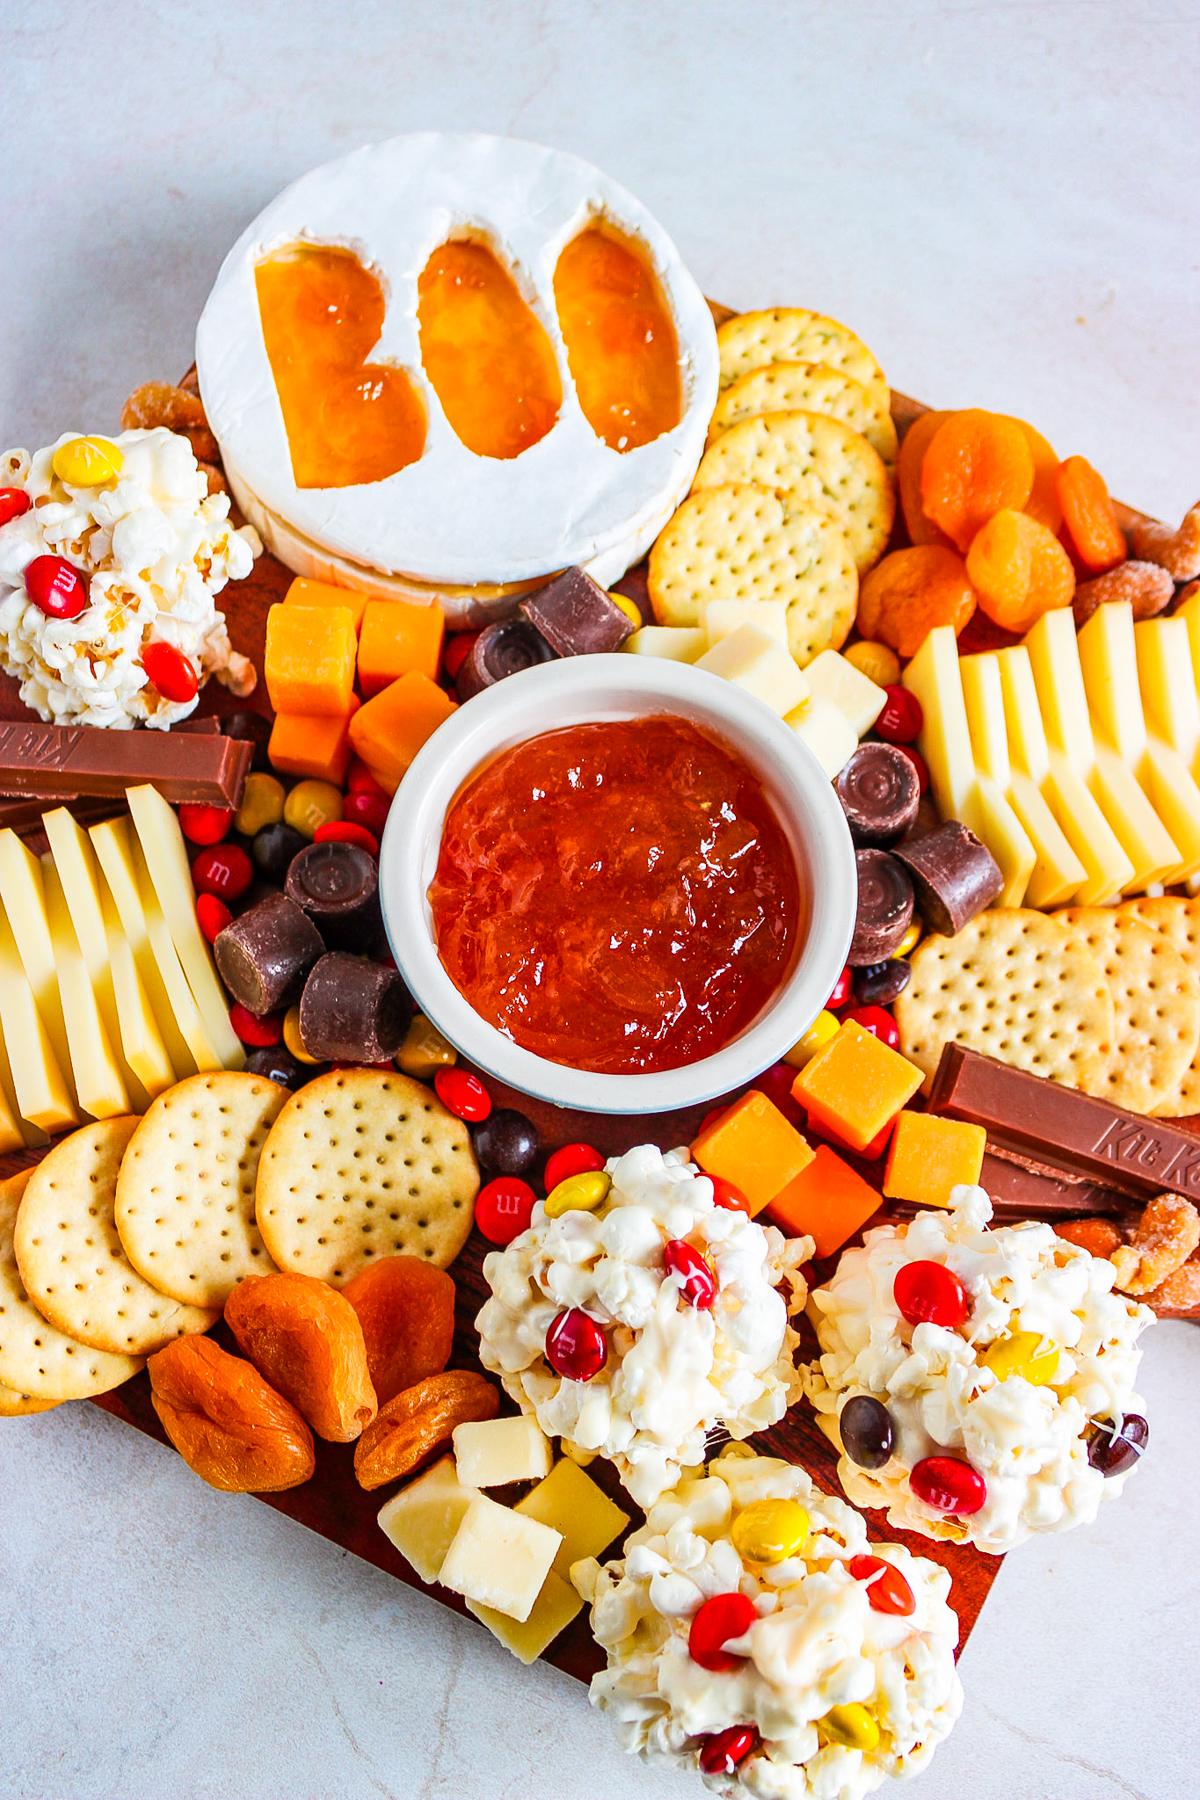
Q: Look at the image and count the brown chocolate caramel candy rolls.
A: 8